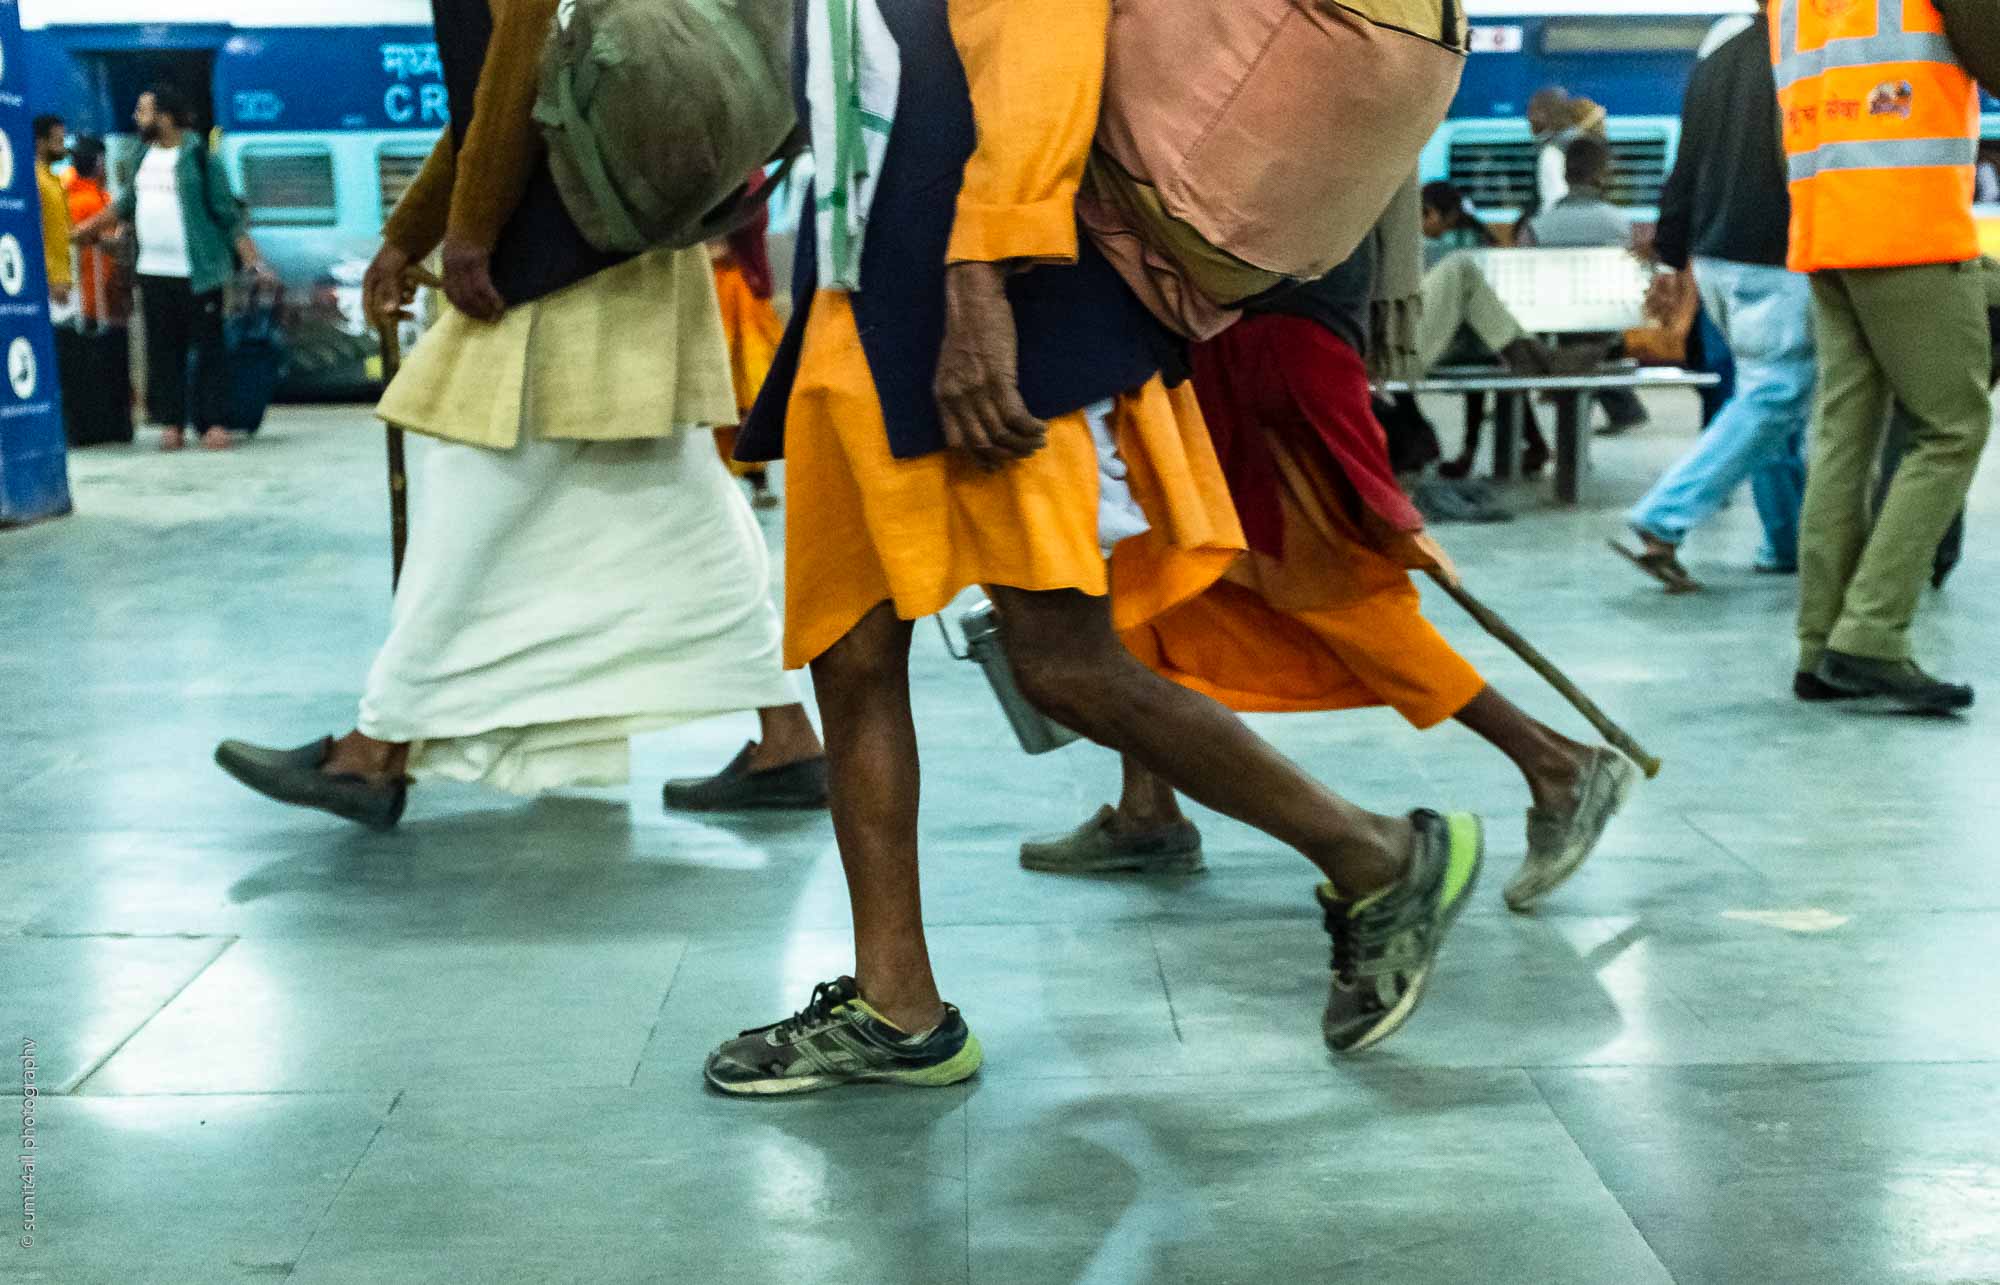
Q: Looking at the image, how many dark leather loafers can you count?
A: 2